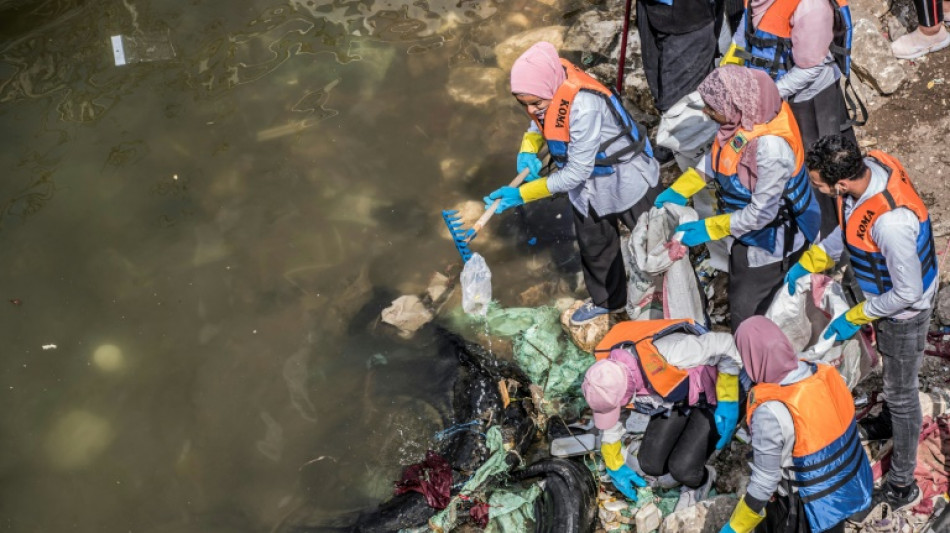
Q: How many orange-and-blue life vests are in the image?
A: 6